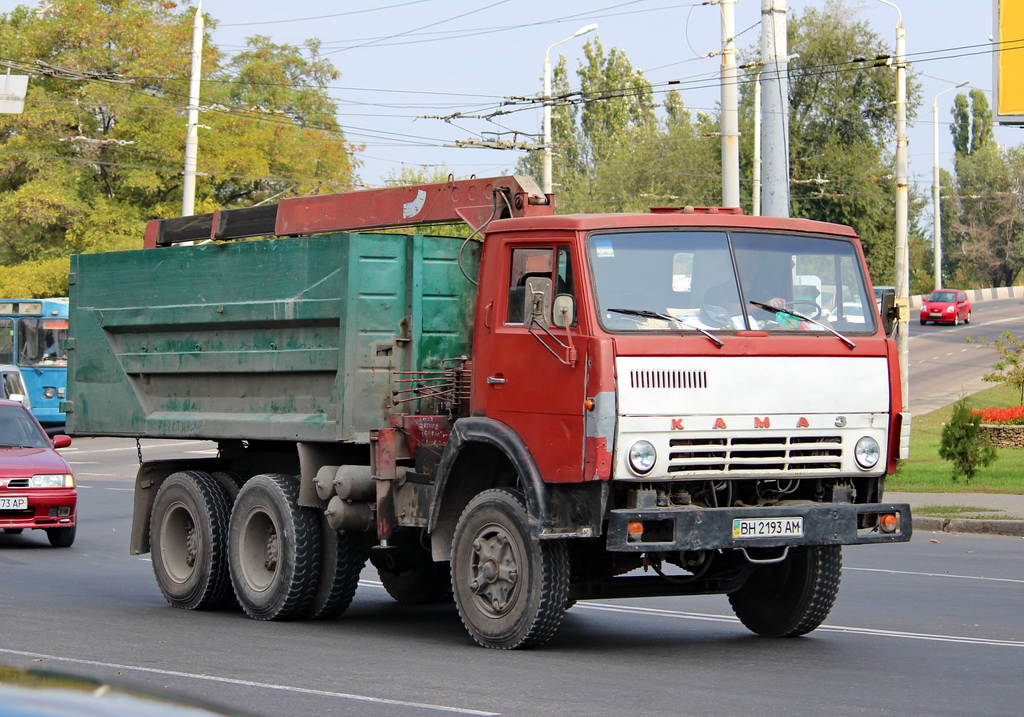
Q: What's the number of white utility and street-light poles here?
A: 7